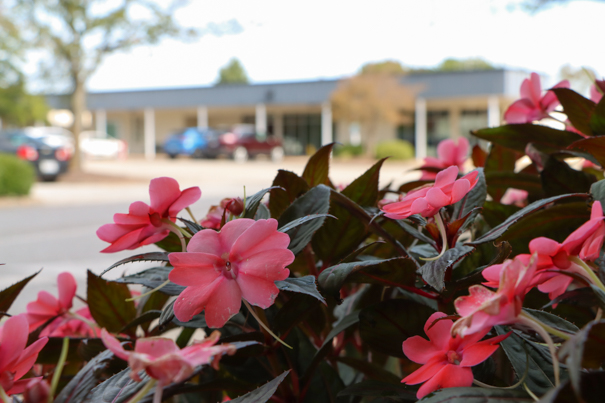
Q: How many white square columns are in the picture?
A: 7